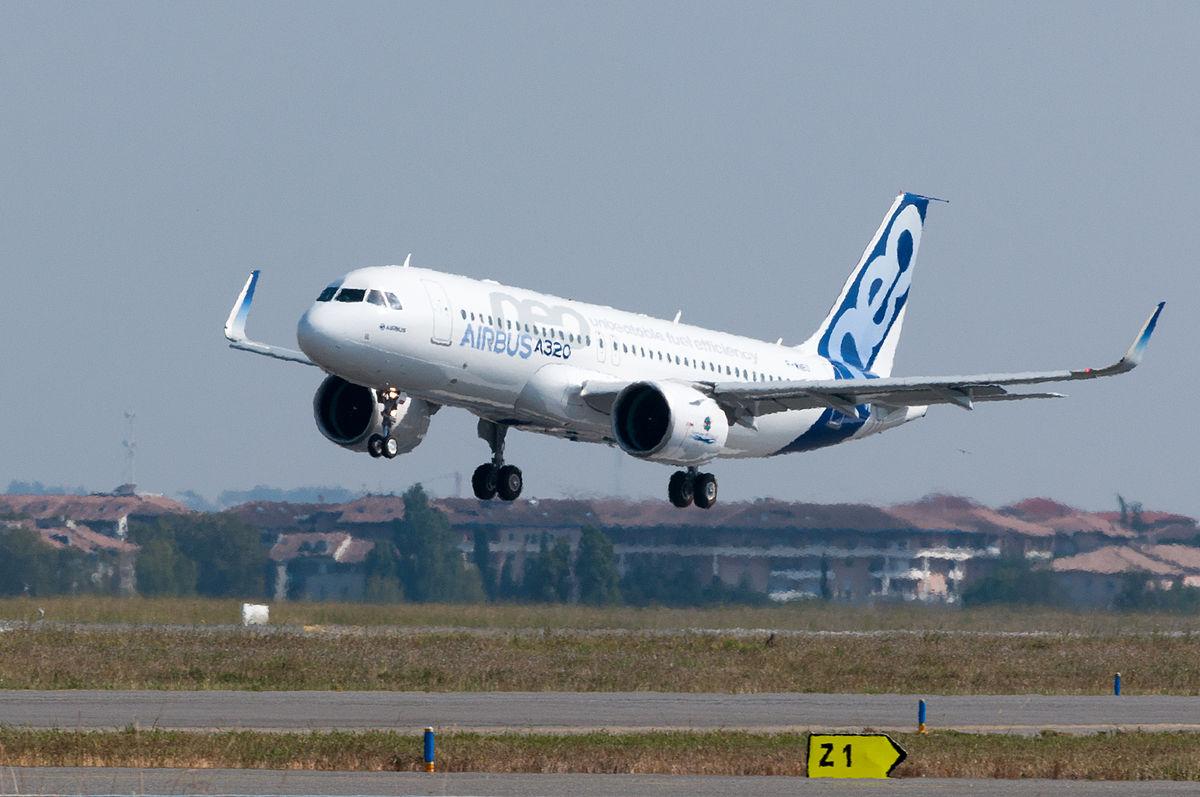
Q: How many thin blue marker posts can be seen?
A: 3